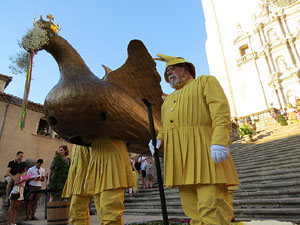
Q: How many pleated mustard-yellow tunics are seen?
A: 3